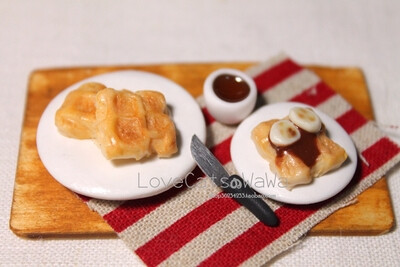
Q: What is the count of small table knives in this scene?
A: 1